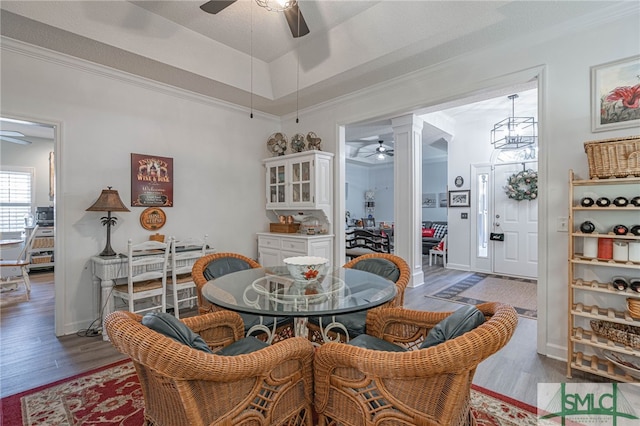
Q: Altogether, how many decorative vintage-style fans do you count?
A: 3